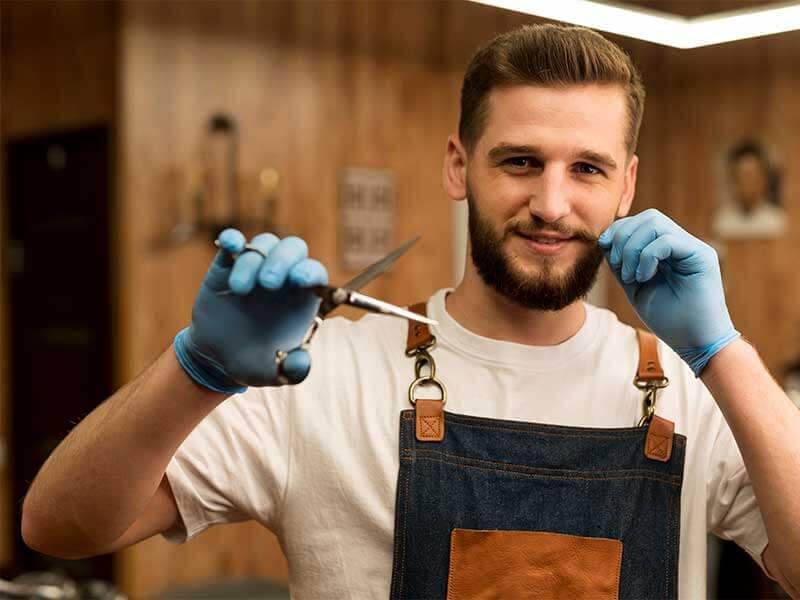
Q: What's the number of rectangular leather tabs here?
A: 2